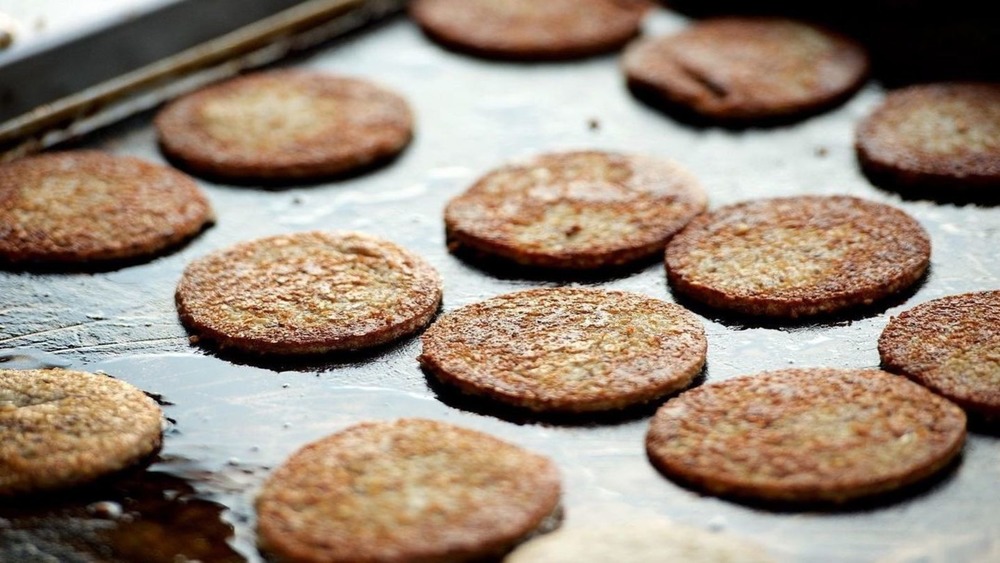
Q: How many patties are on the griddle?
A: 14